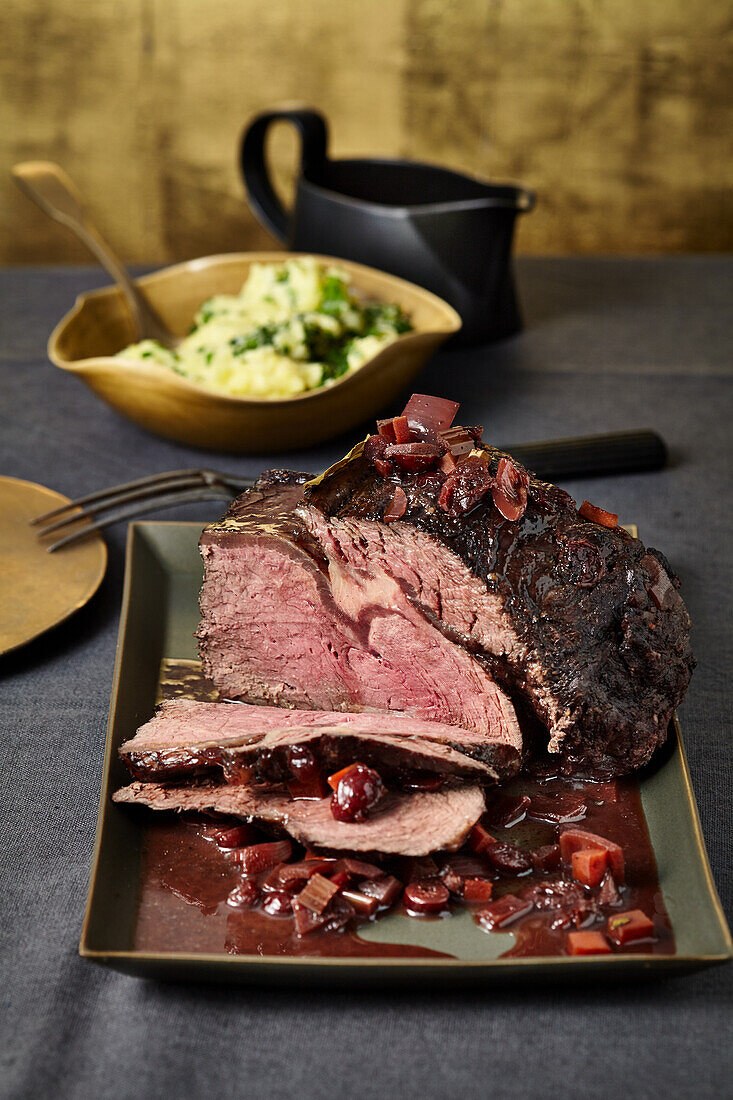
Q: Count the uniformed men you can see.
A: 0